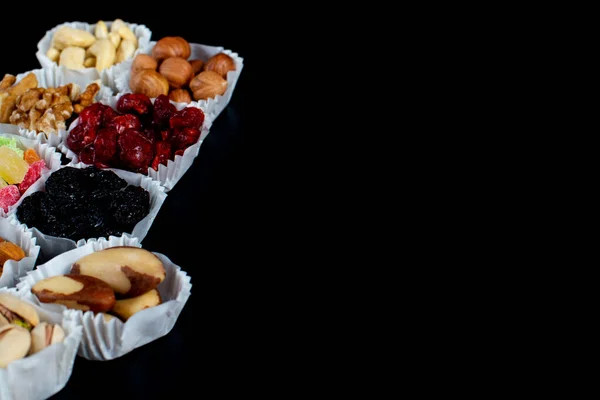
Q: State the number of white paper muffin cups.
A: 9